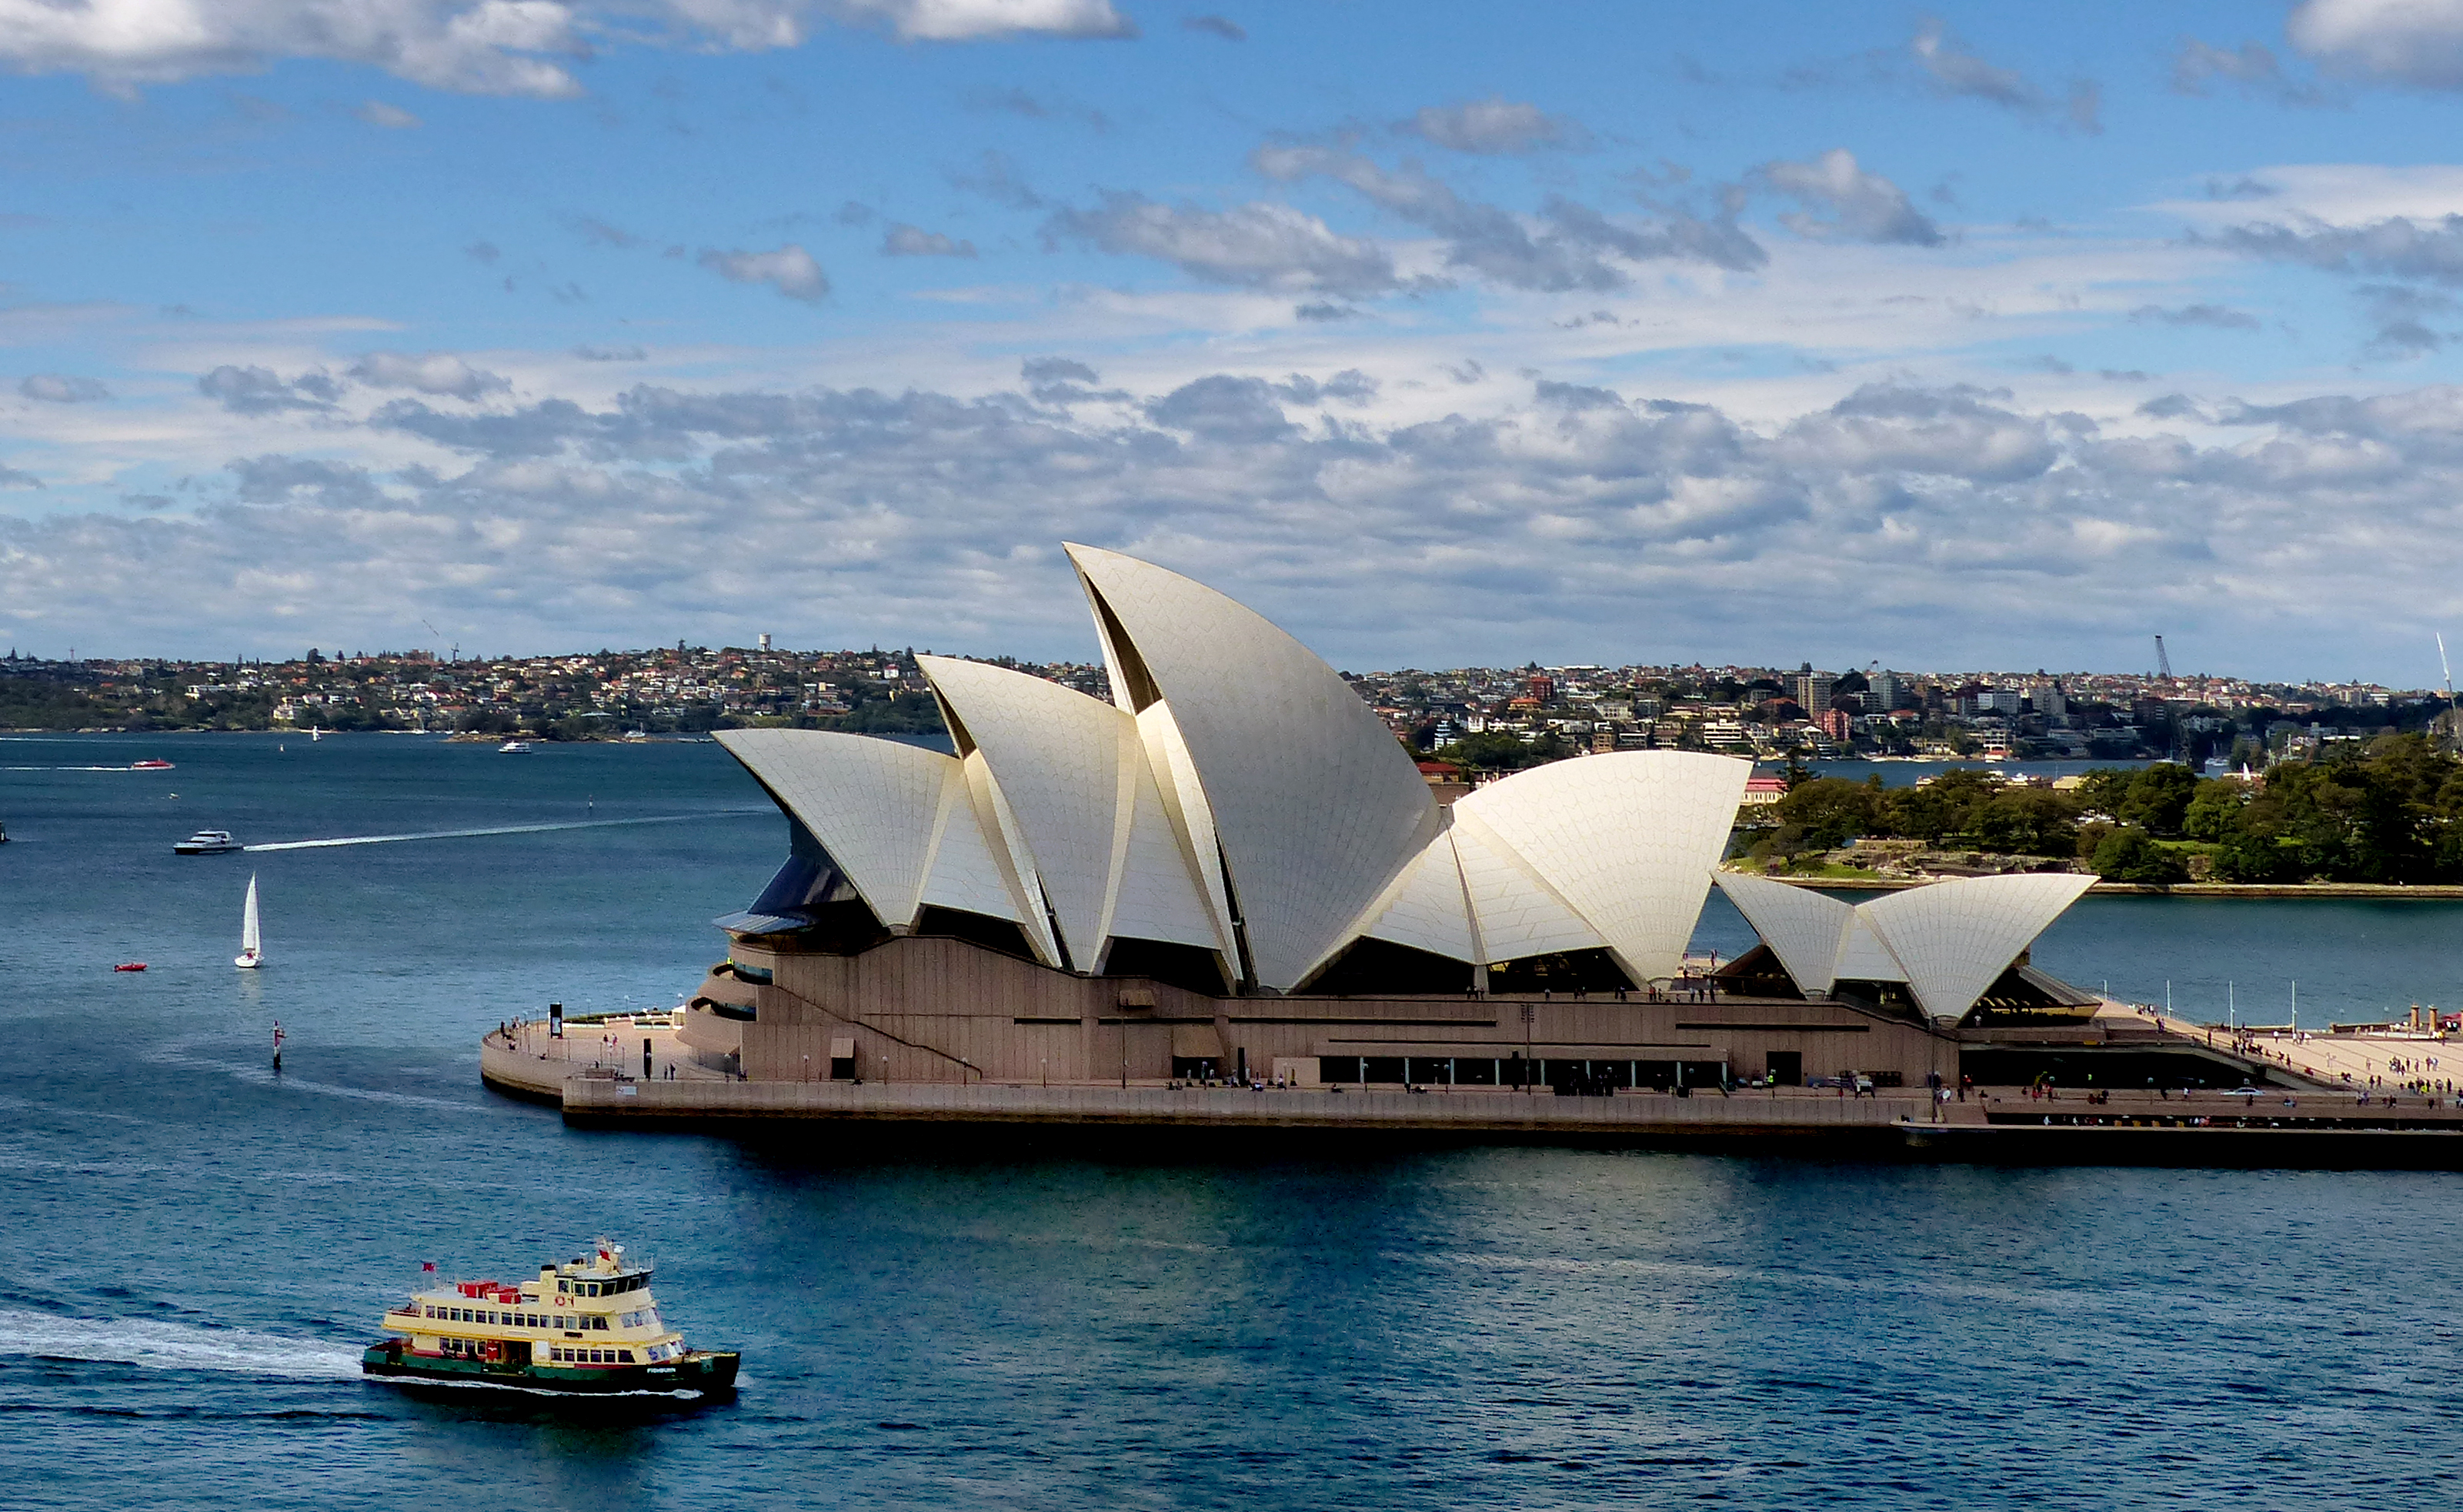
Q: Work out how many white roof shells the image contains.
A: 6